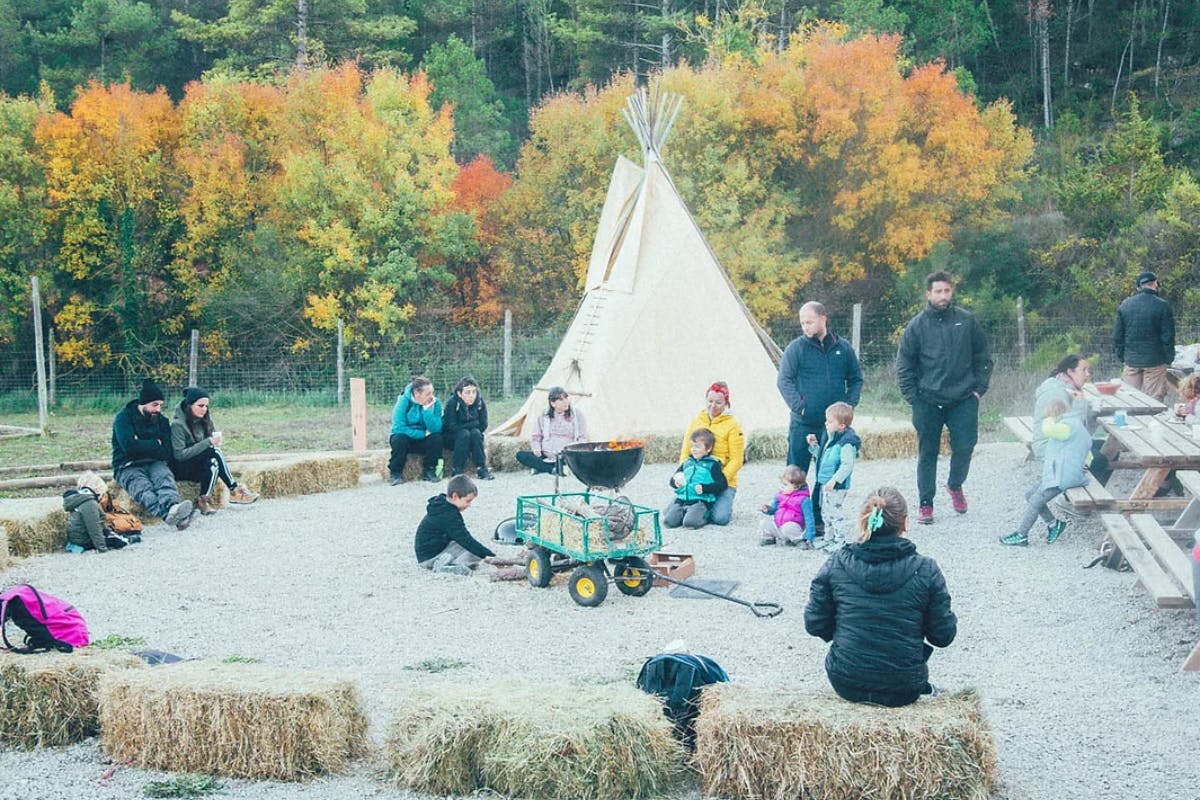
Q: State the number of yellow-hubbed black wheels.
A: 3